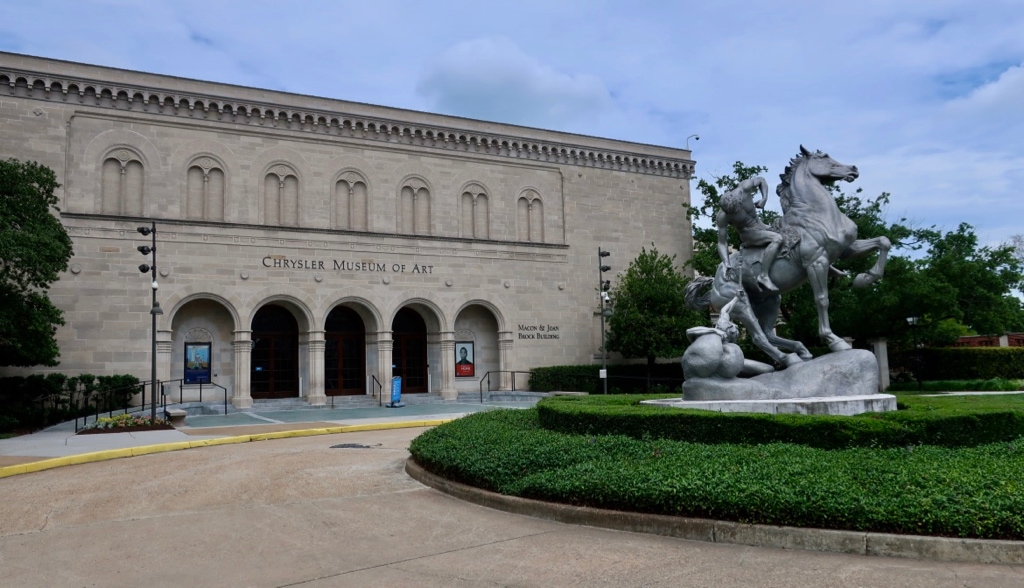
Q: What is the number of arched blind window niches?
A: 7